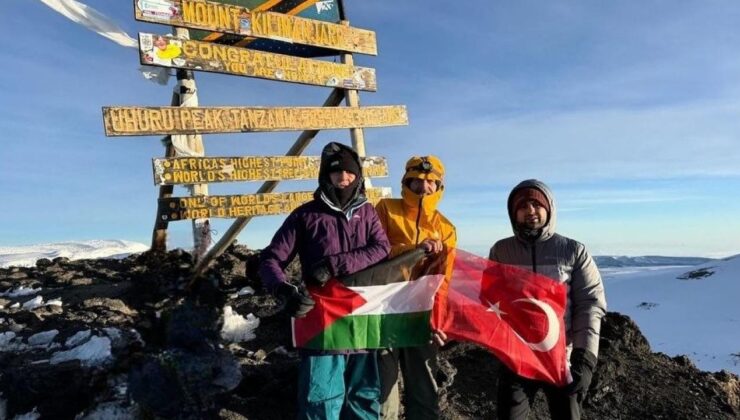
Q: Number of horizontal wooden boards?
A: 5